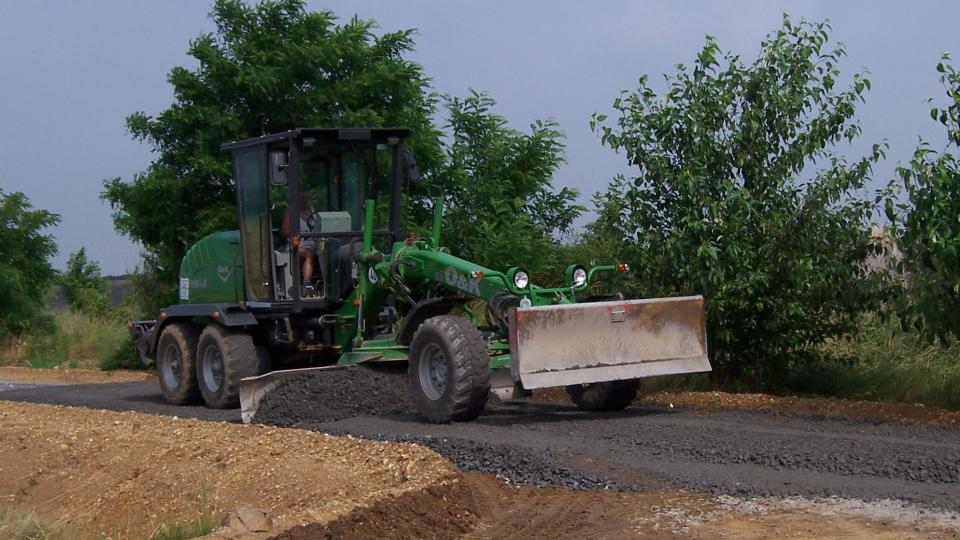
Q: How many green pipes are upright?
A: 2